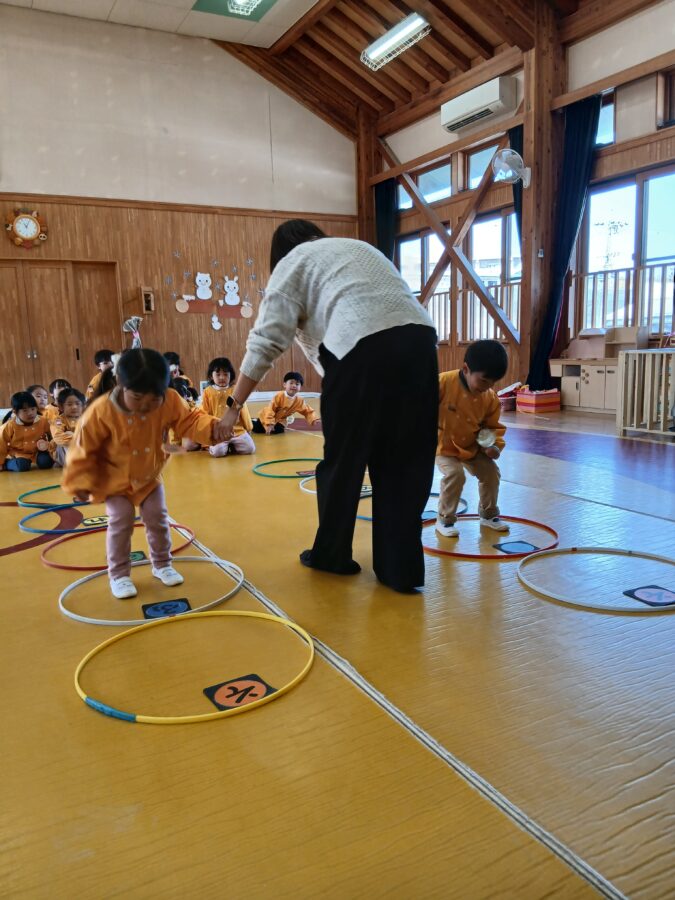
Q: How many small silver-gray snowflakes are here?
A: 11